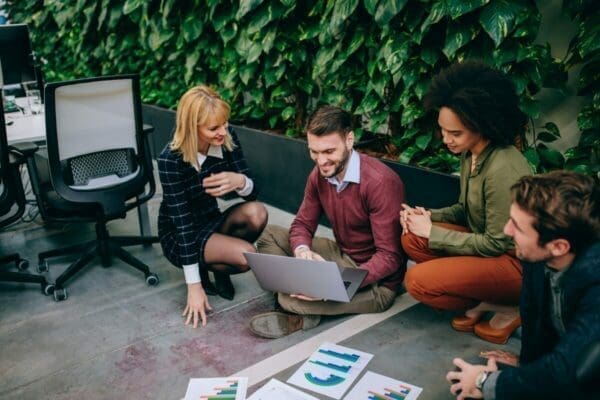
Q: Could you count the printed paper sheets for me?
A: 4